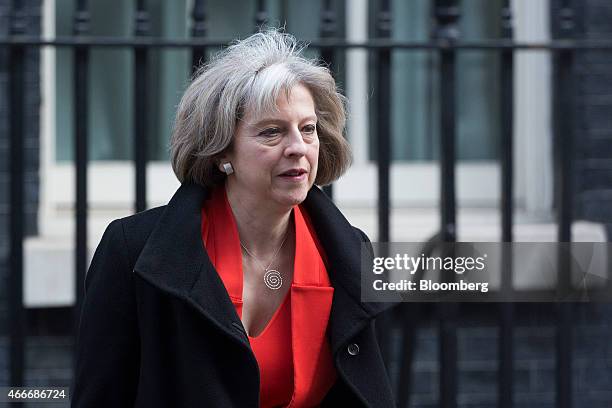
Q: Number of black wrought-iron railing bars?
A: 10